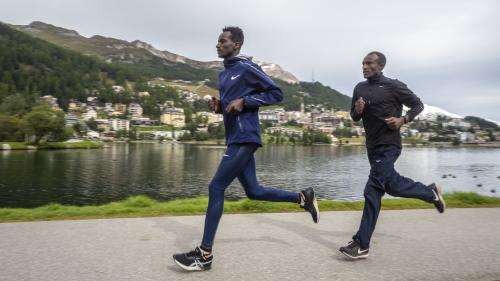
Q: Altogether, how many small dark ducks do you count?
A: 7